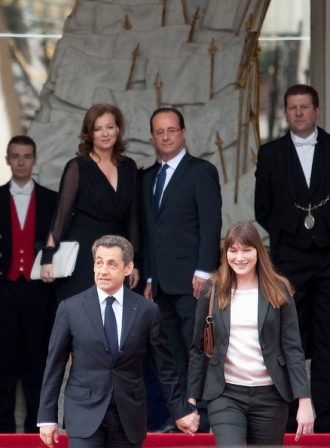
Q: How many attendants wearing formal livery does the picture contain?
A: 2